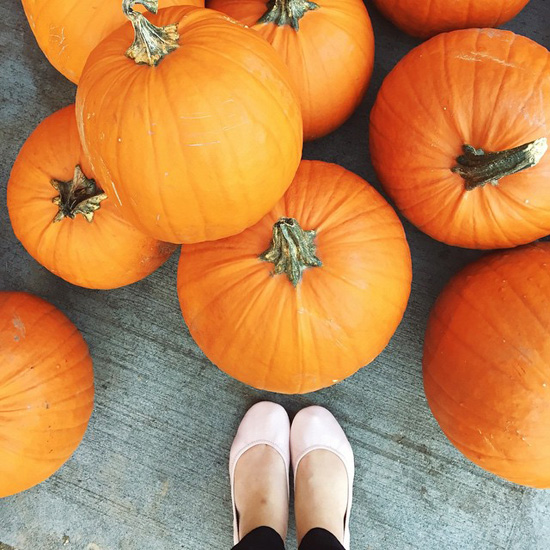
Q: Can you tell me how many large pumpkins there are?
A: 9